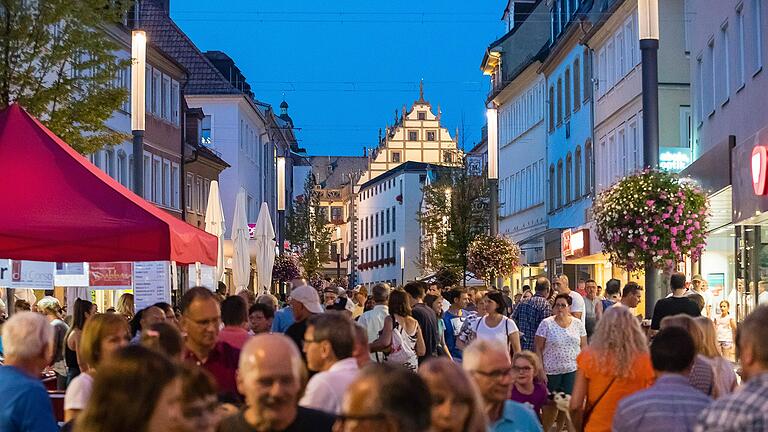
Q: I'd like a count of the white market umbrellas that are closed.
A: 3